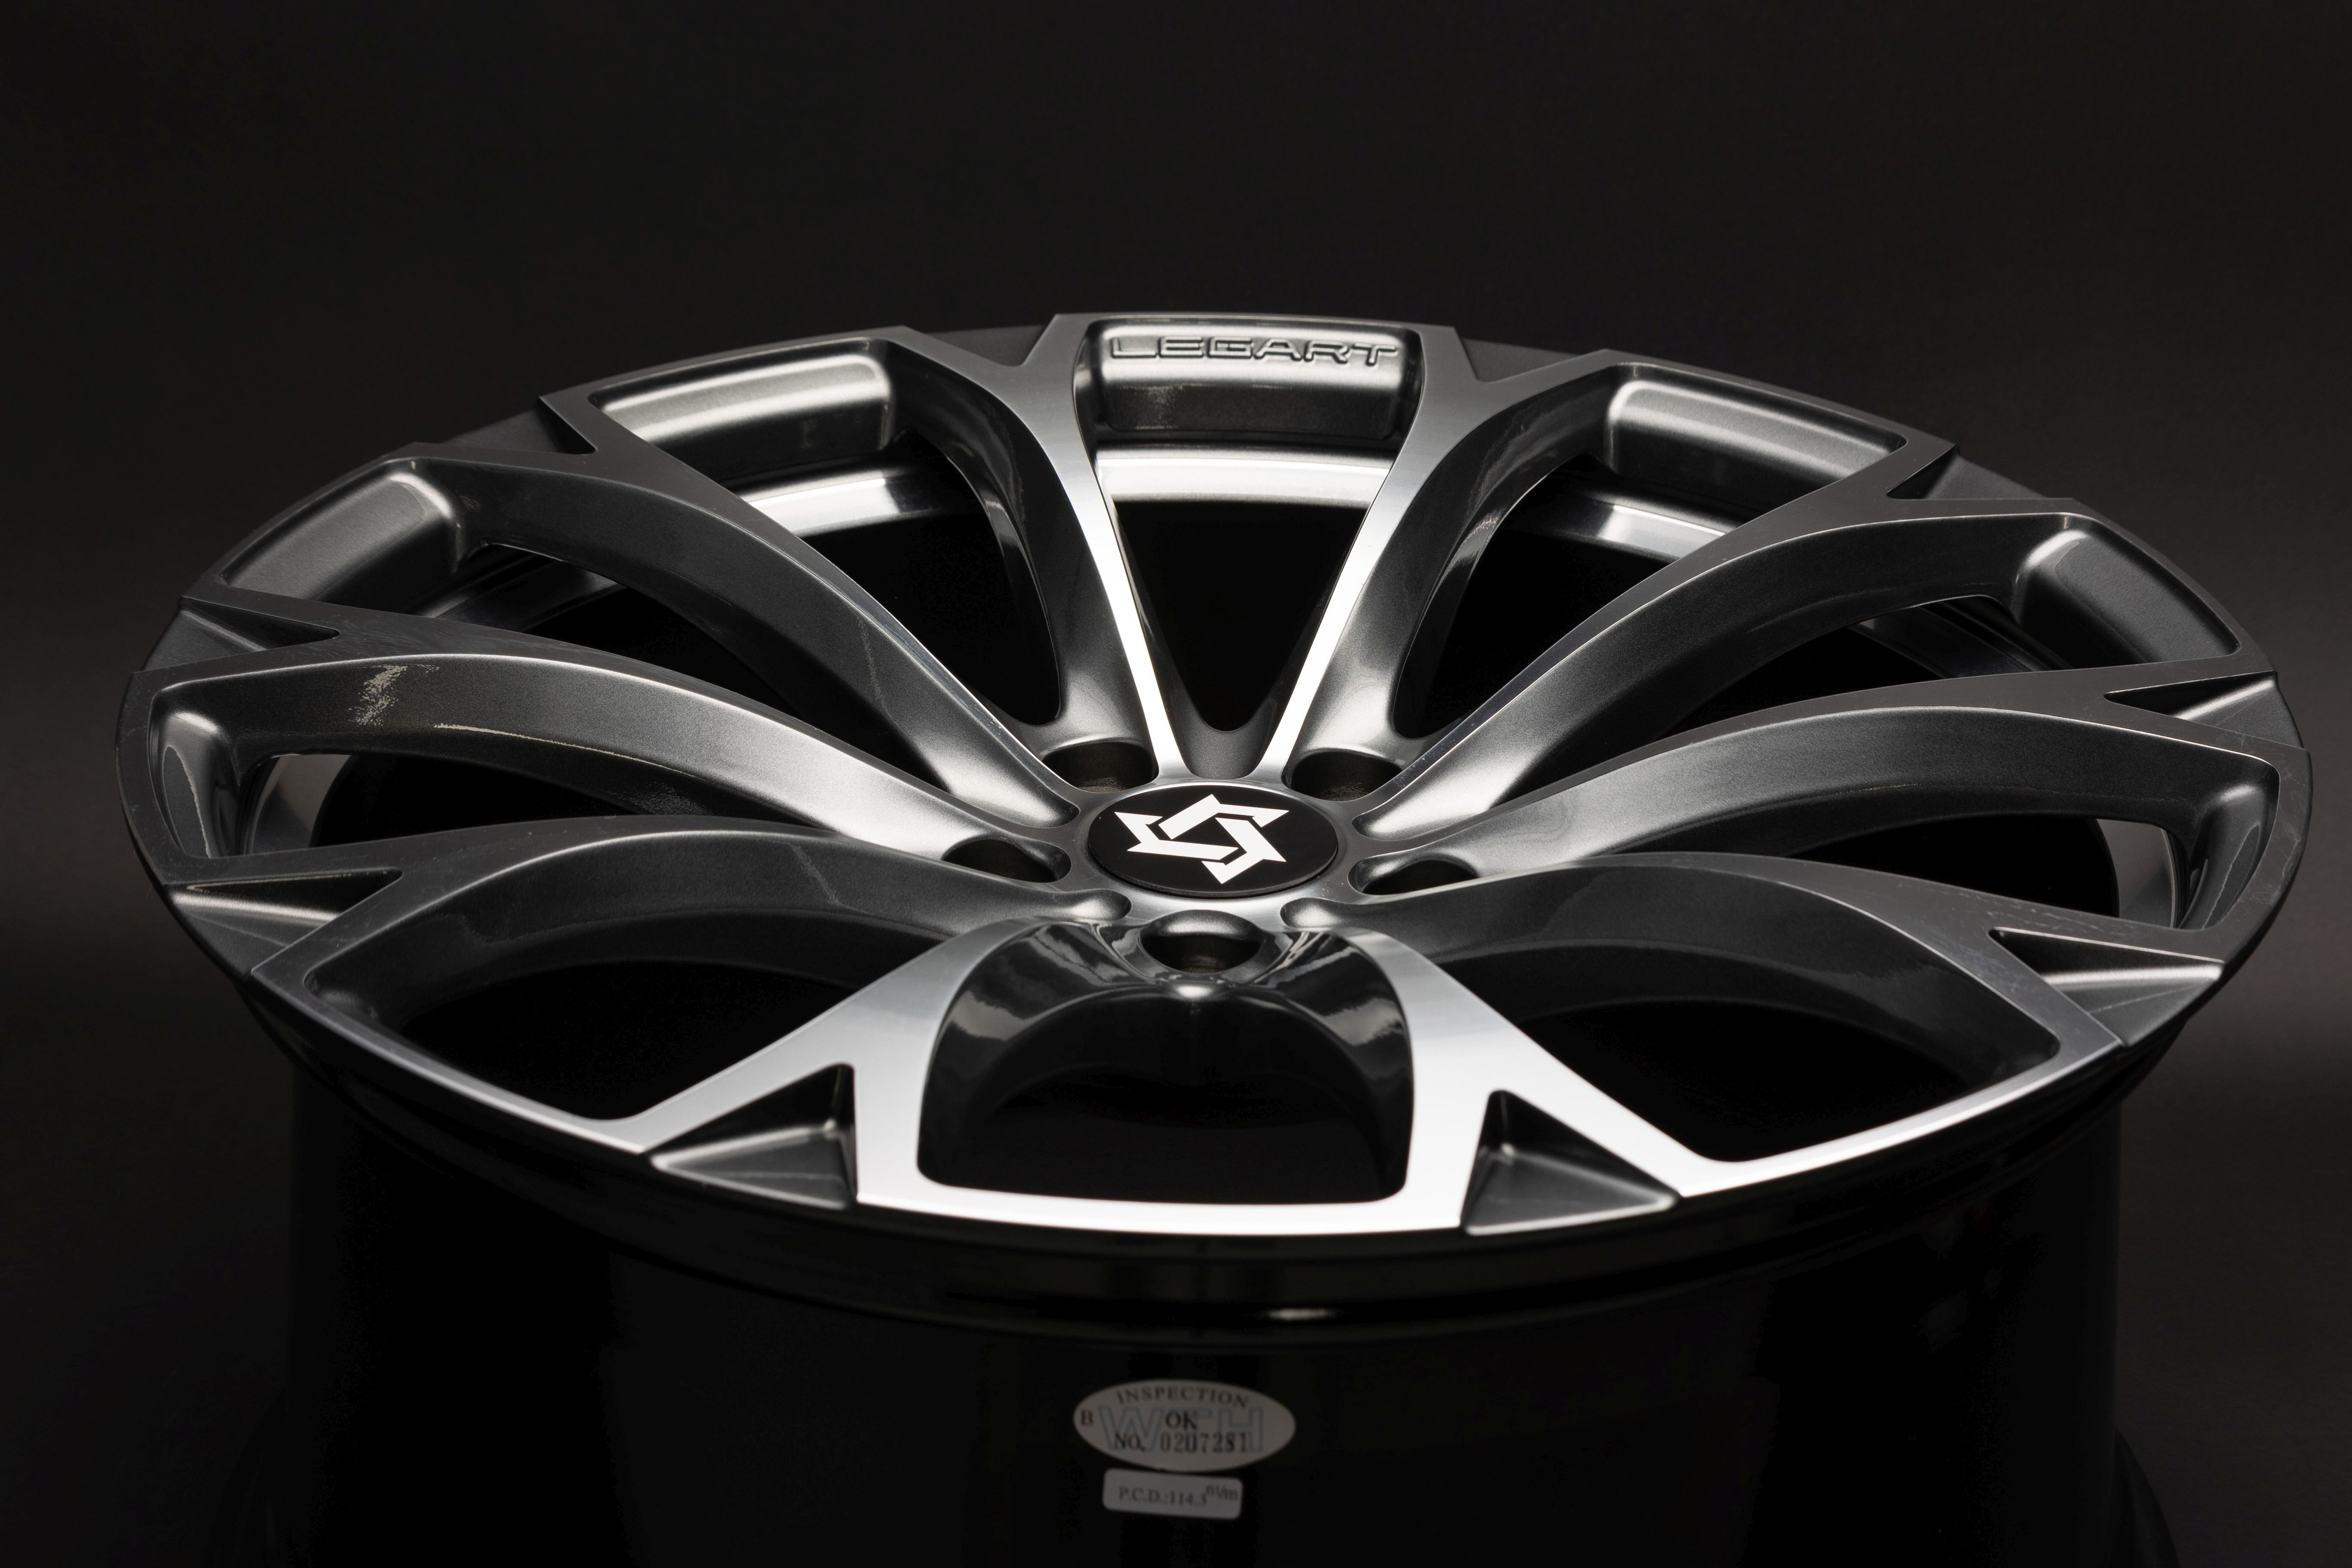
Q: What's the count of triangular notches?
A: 10